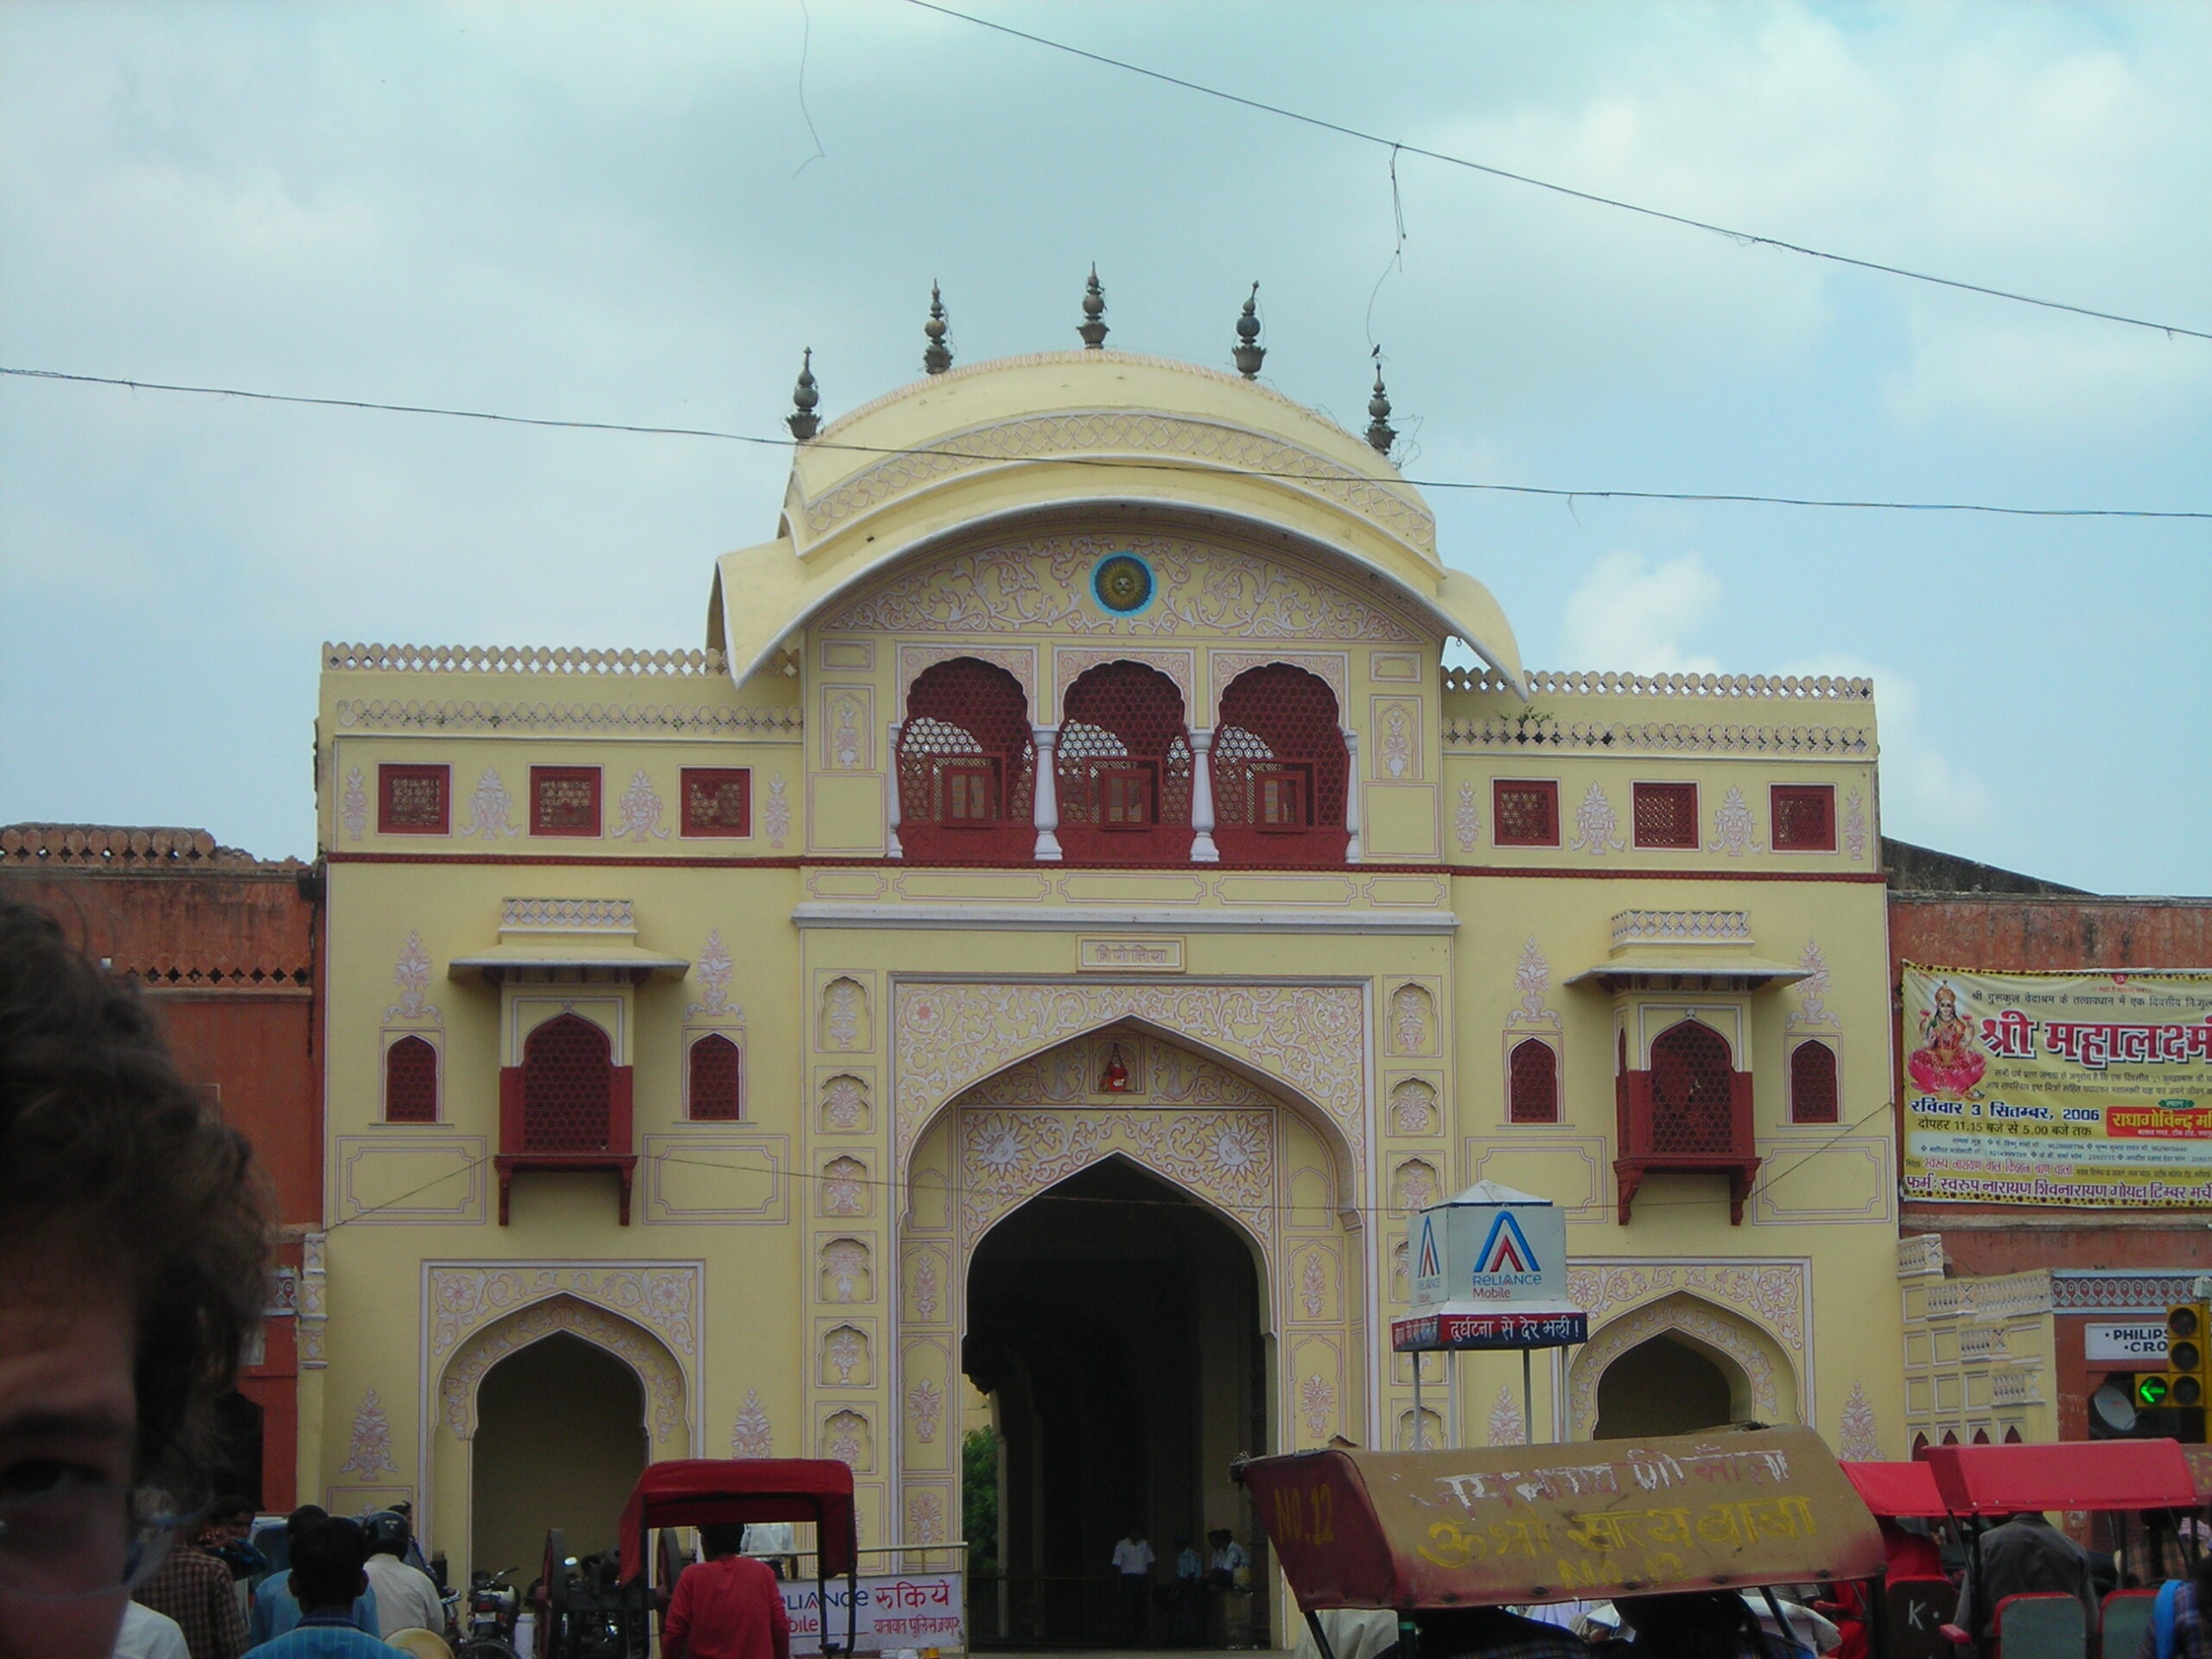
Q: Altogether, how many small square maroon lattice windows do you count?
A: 6